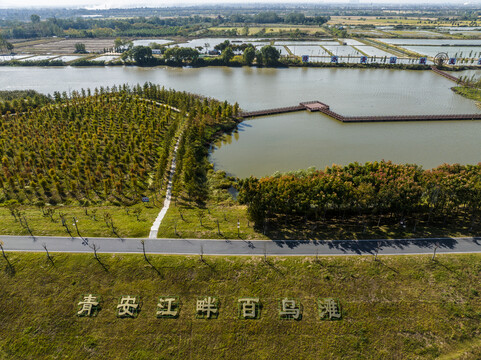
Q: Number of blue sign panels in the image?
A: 7